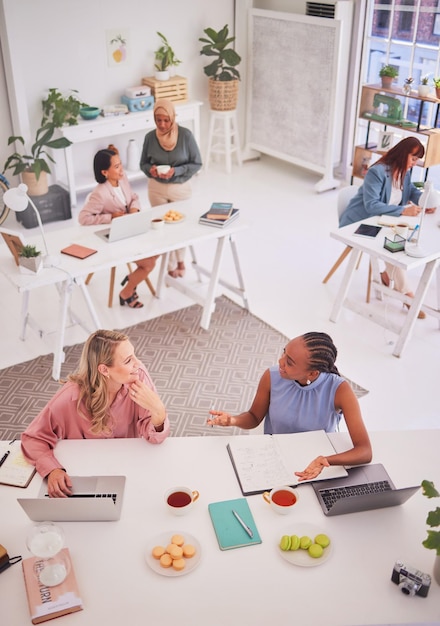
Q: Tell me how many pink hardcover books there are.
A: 1